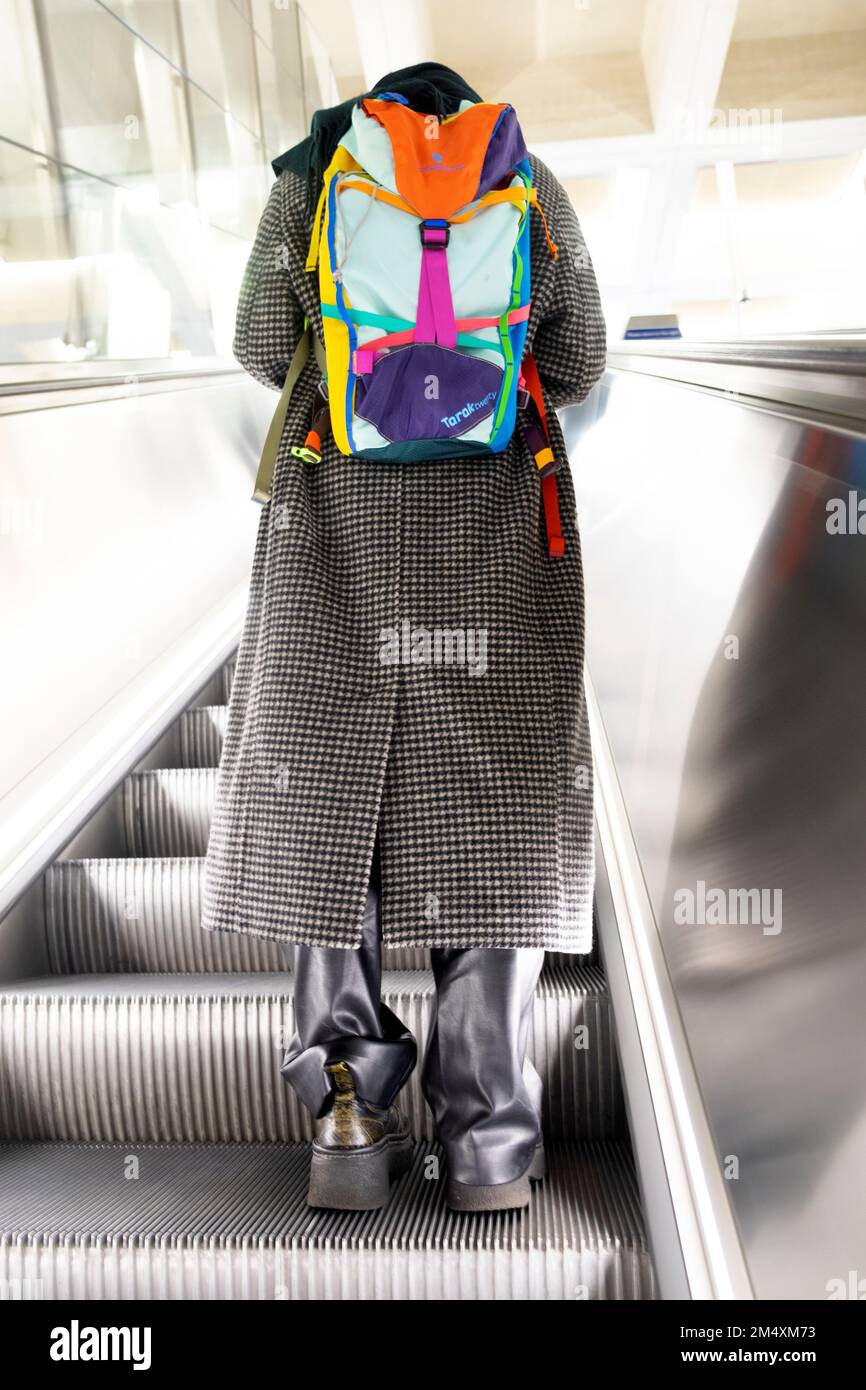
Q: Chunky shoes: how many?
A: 2